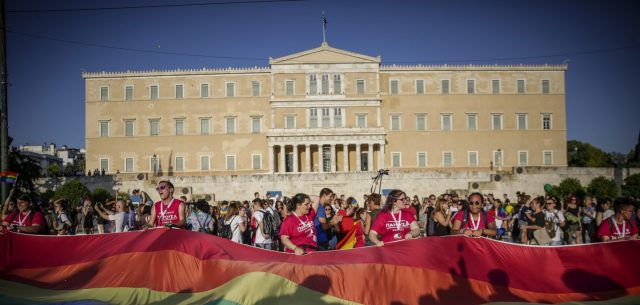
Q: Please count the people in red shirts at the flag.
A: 6